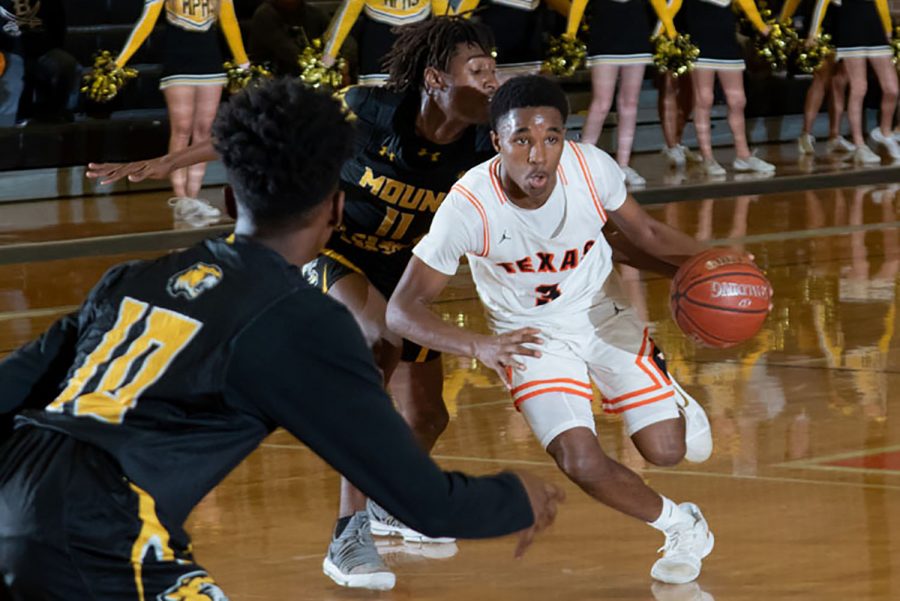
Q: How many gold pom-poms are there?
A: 8